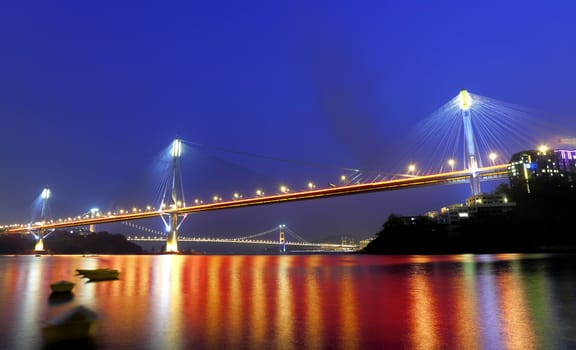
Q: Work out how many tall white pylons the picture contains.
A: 3